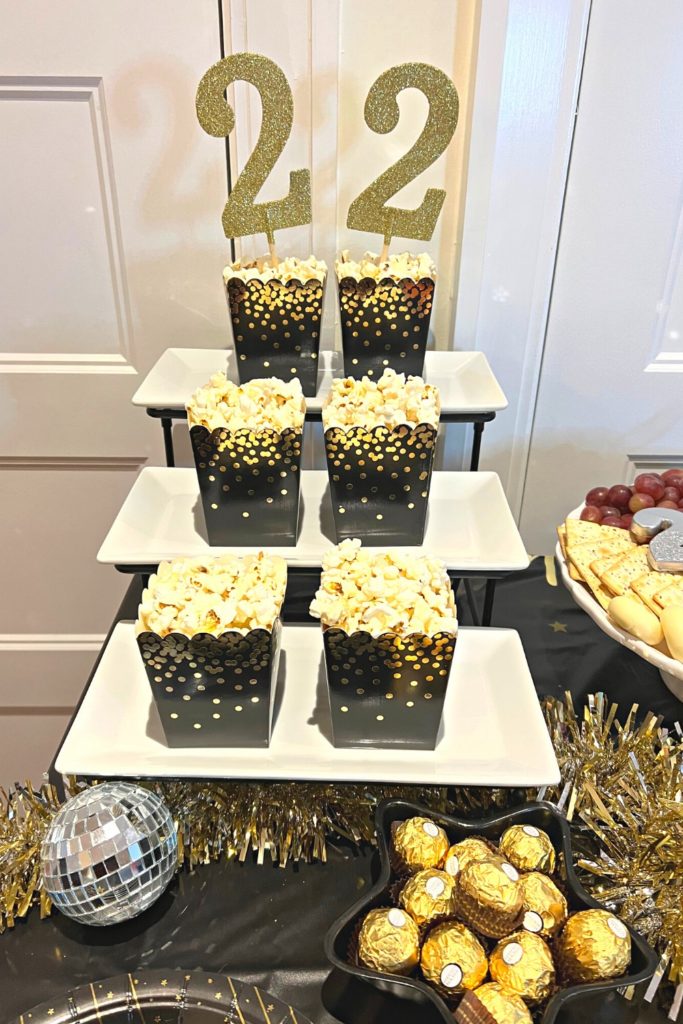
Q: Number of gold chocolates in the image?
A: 11